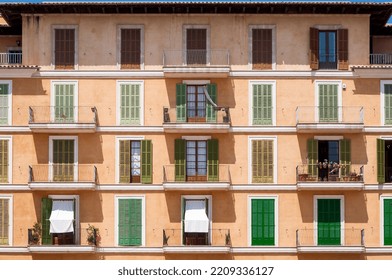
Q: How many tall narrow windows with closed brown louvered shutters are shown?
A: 4